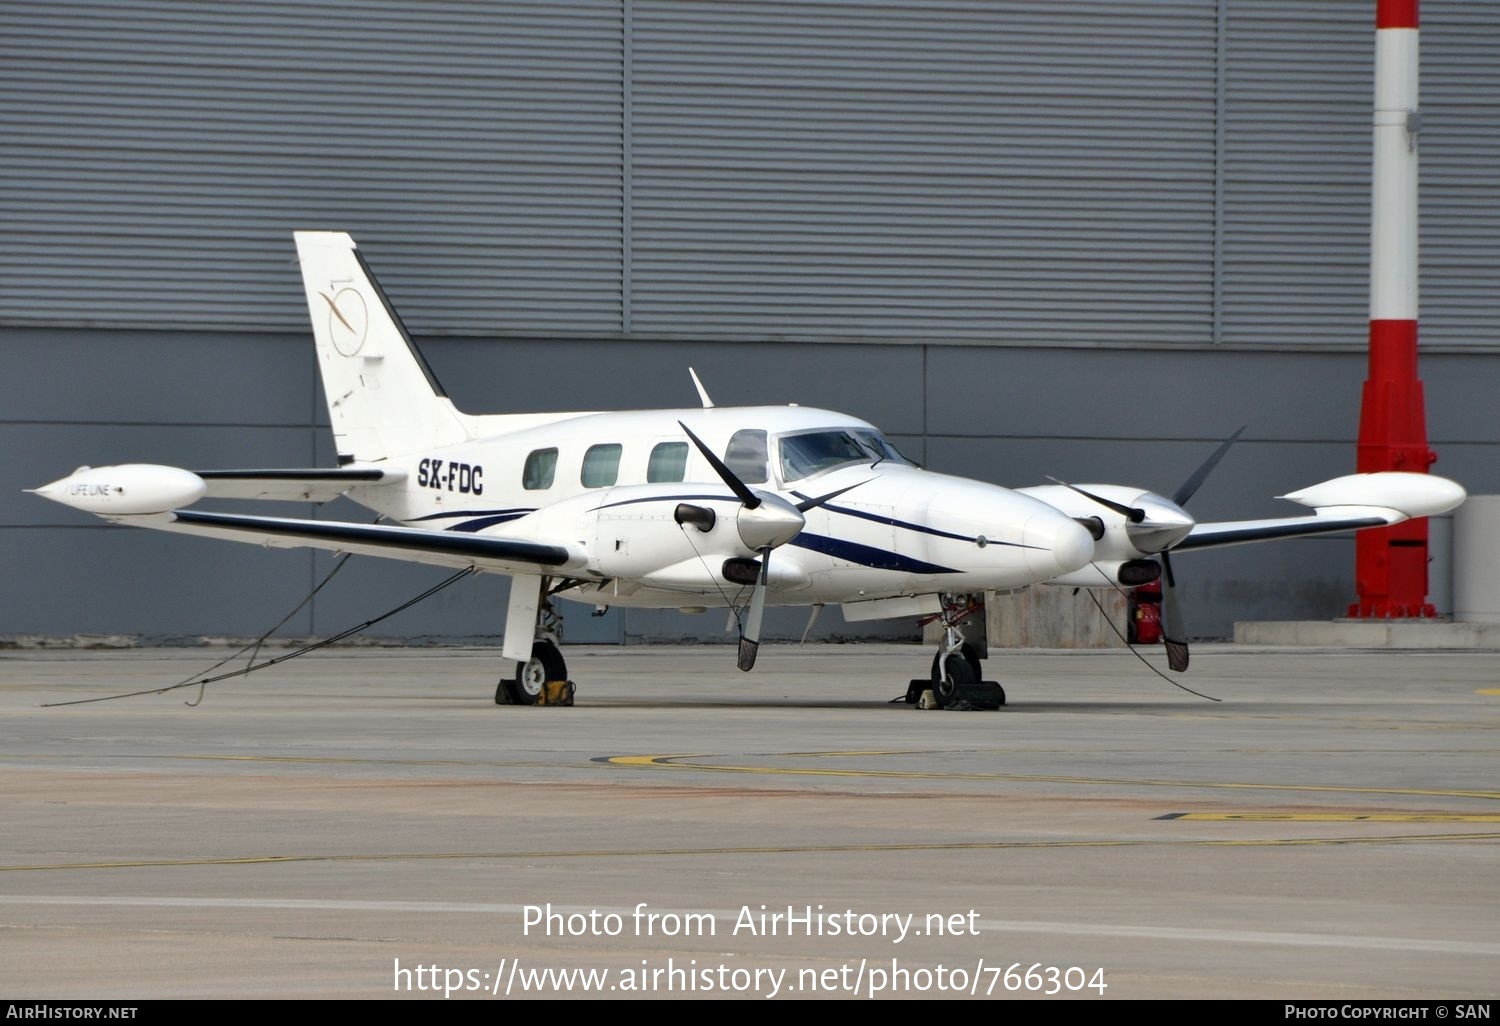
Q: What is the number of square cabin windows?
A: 3